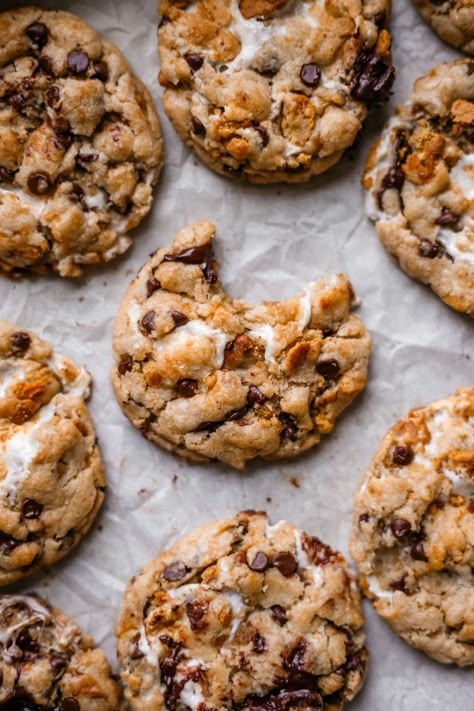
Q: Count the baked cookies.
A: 9